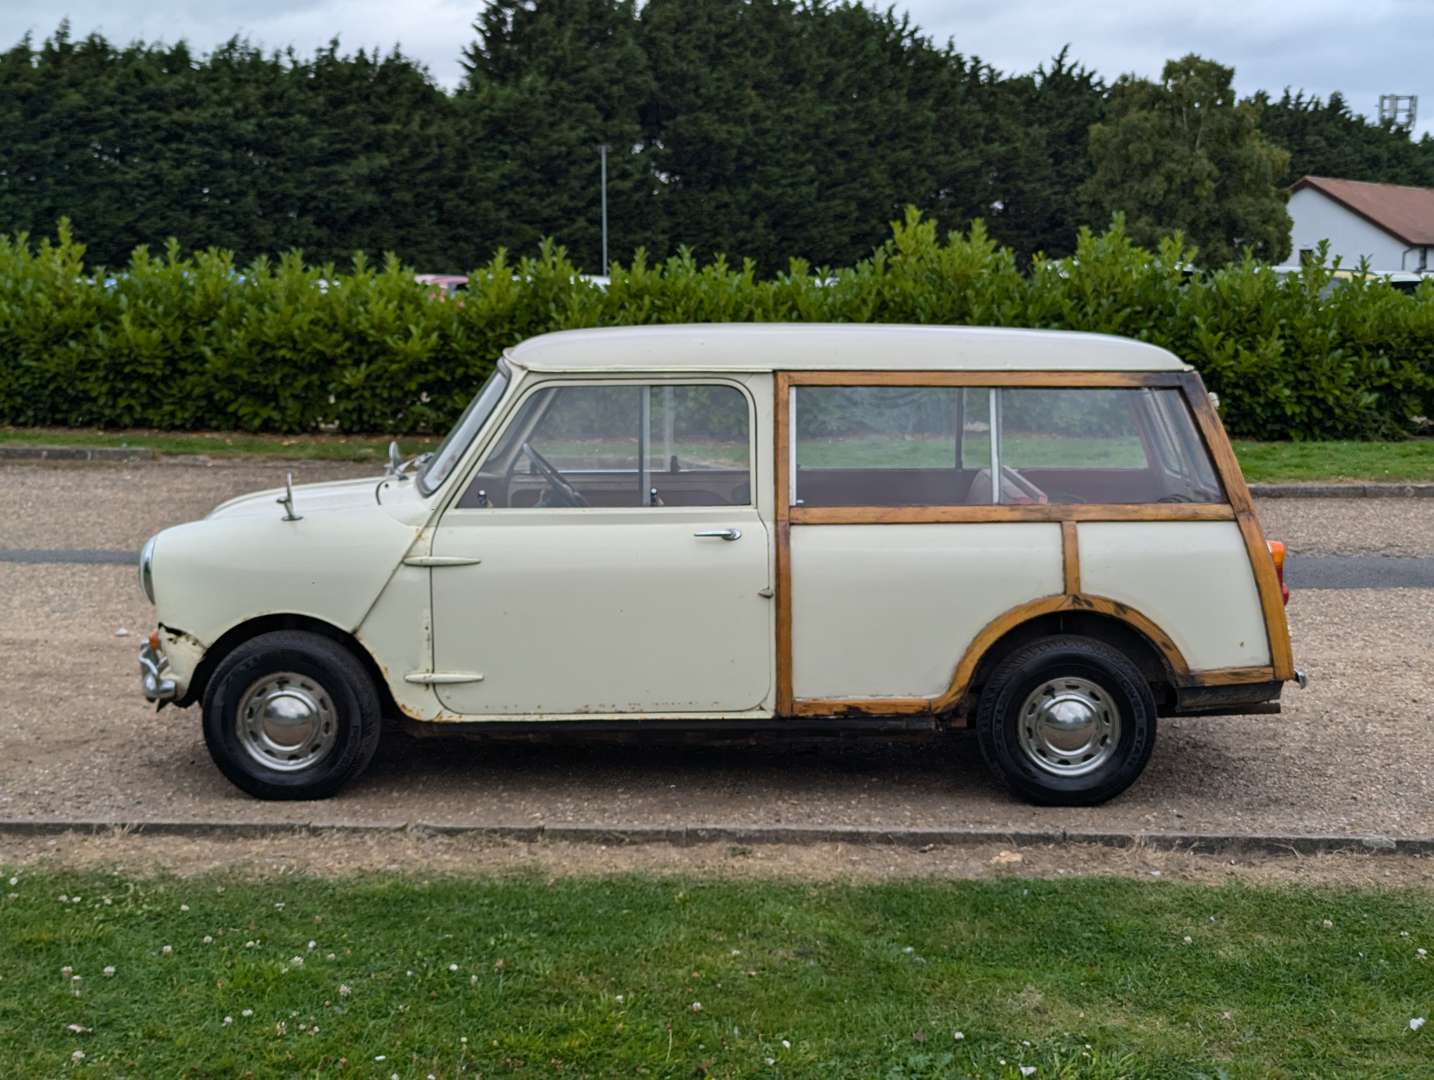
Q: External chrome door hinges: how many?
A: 2